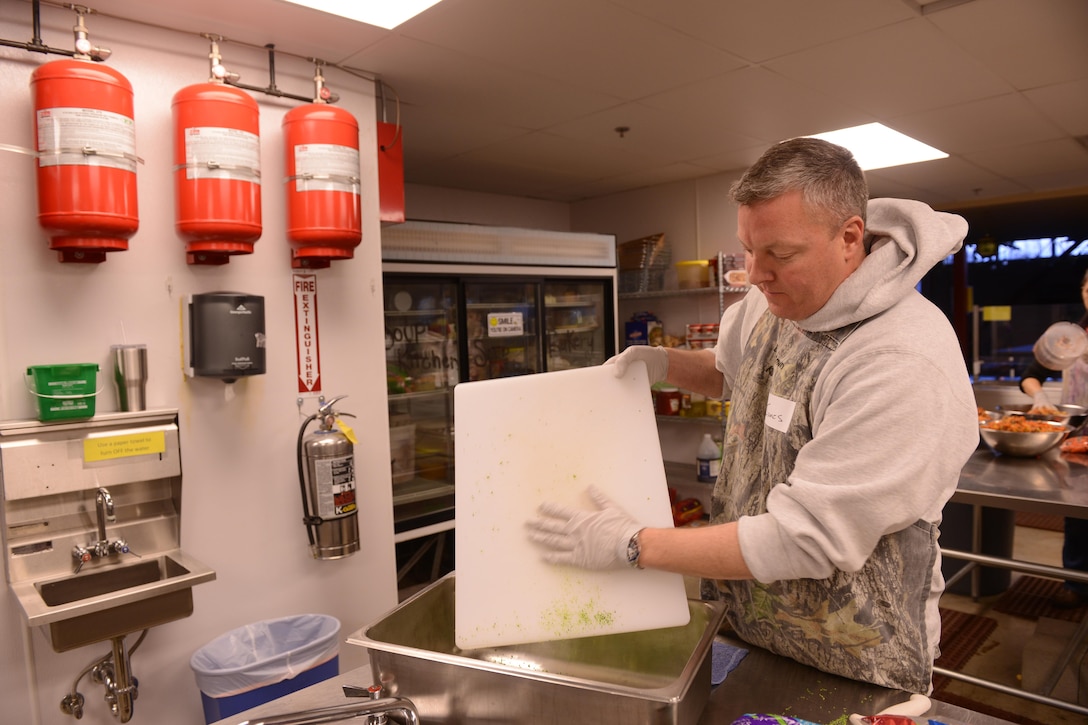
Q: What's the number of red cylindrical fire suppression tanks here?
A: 3